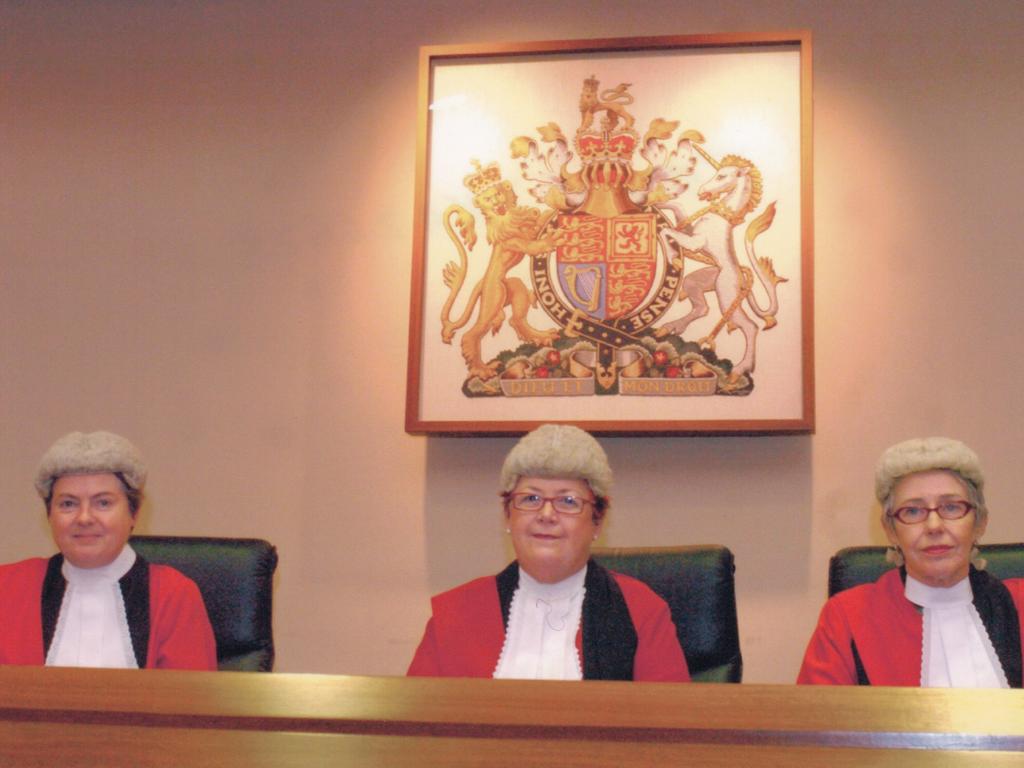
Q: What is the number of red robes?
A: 3